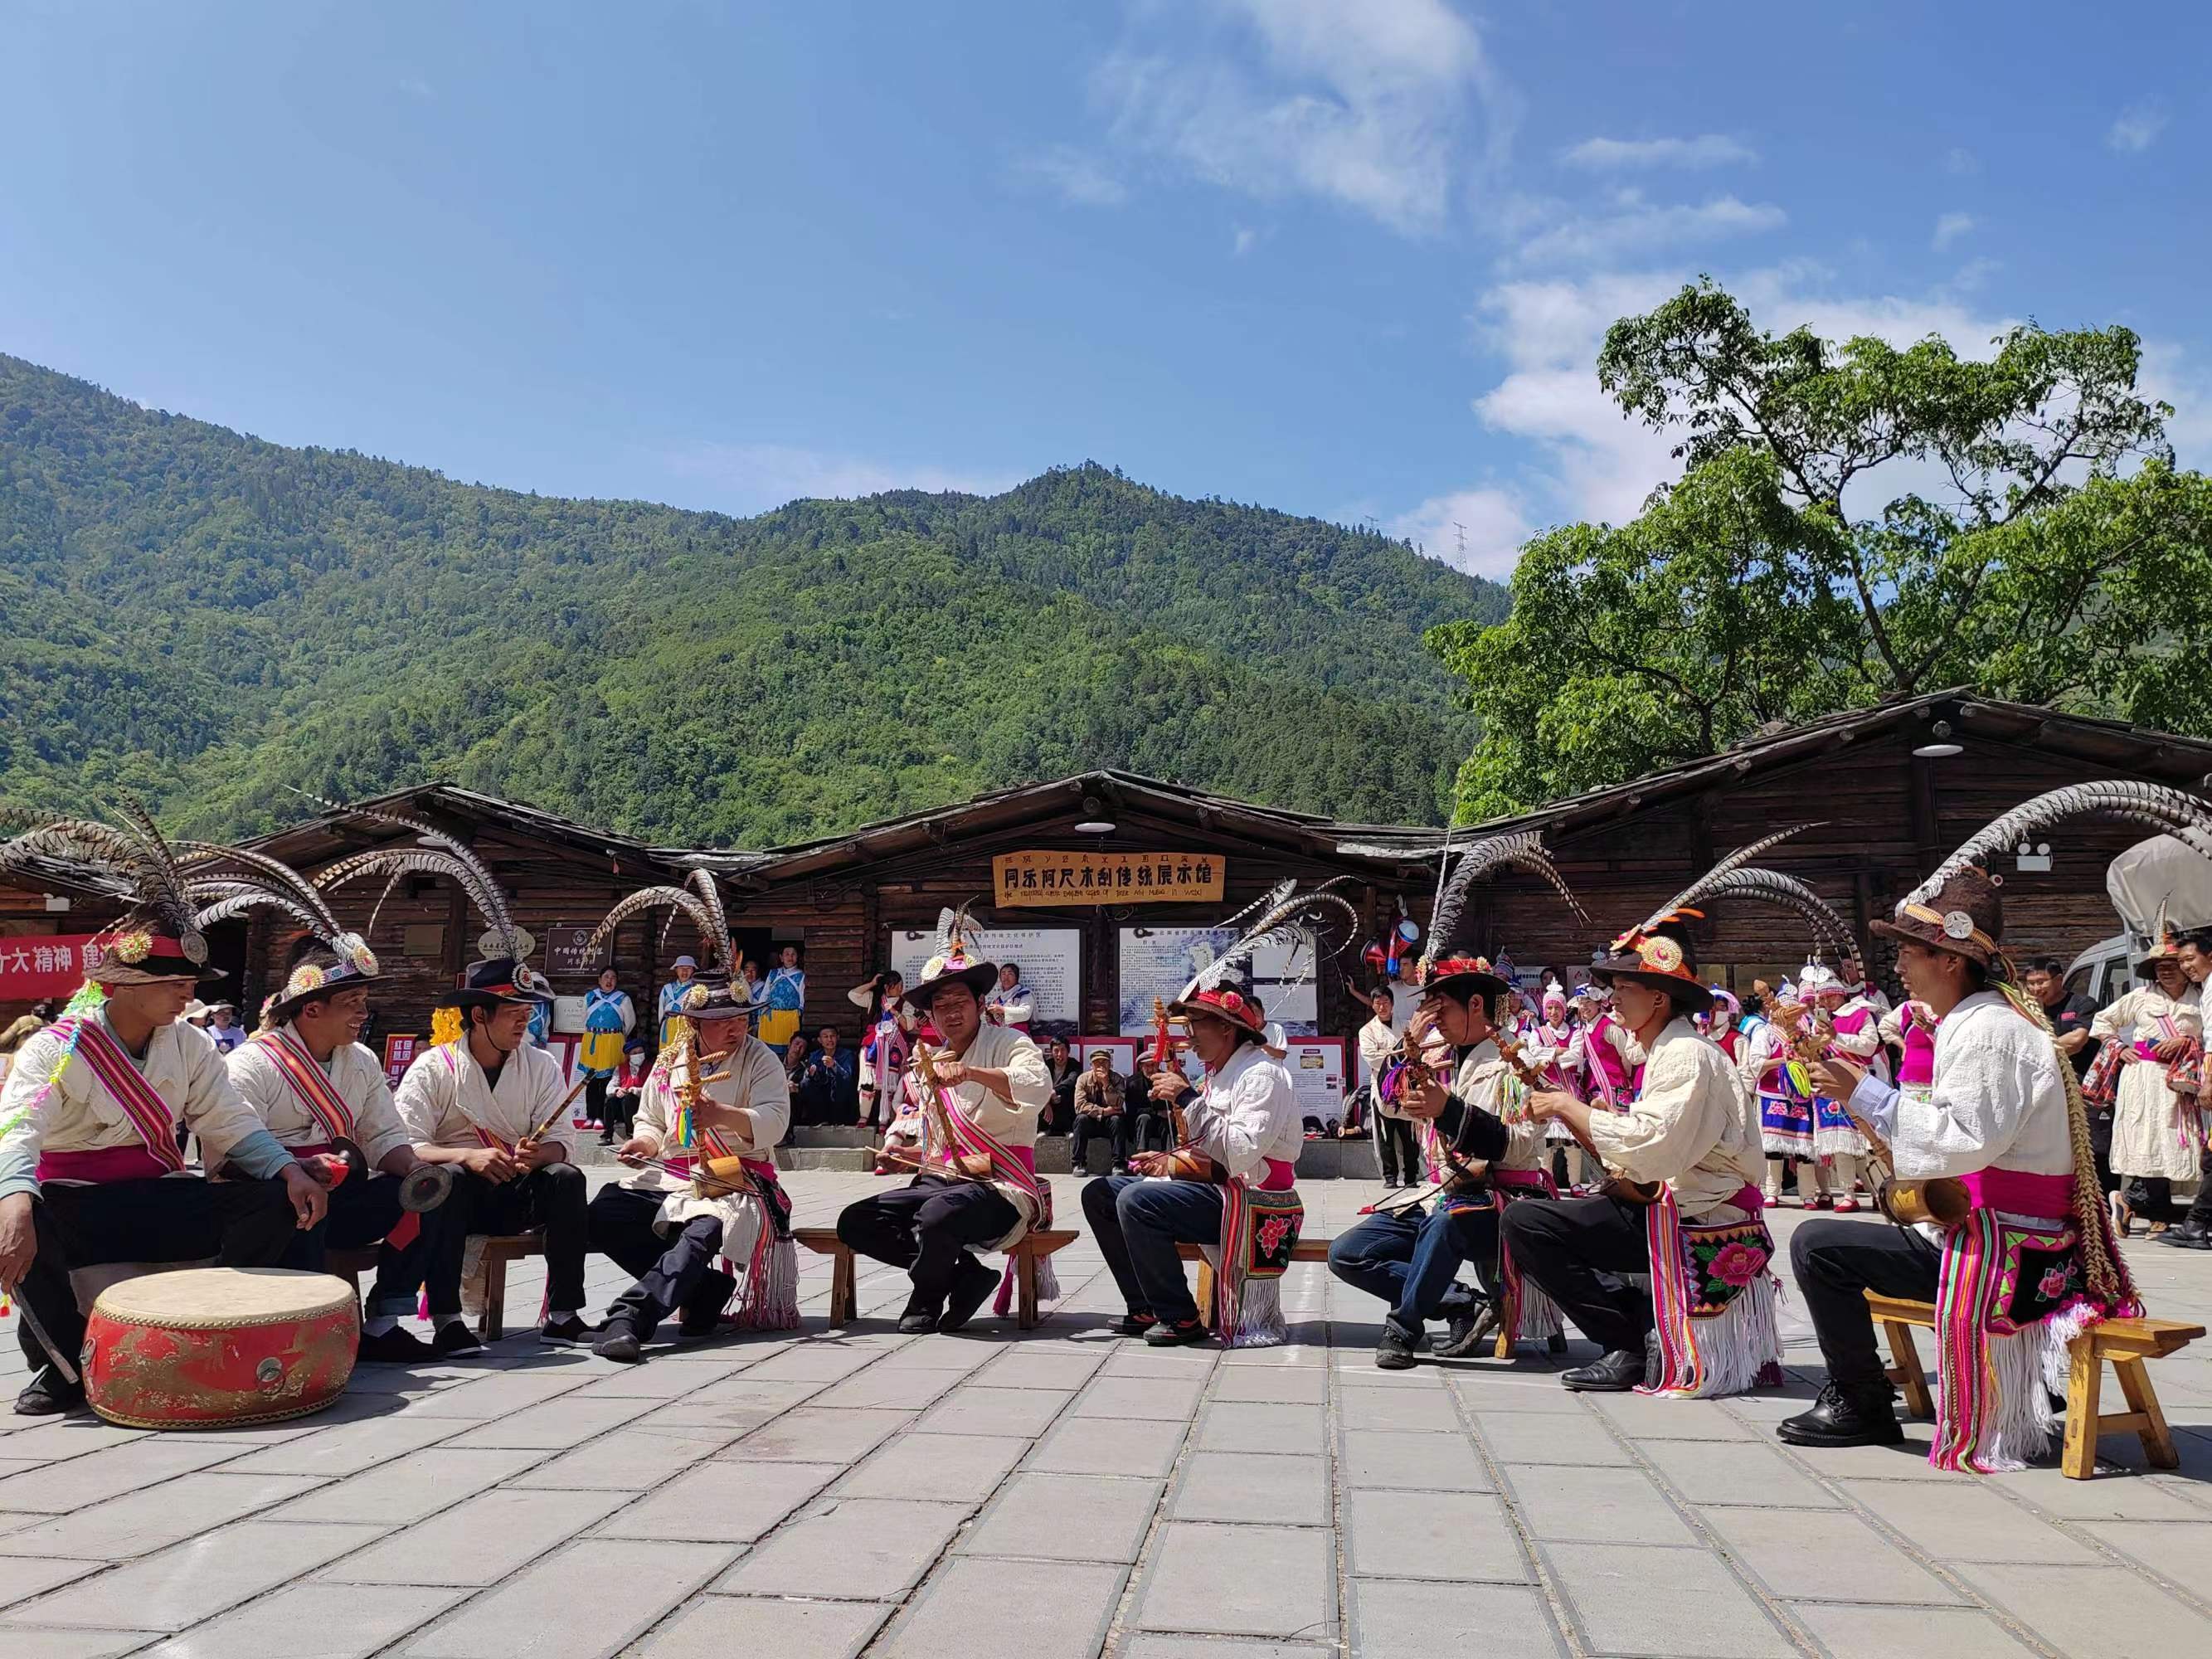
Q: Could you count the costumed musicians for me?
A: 9